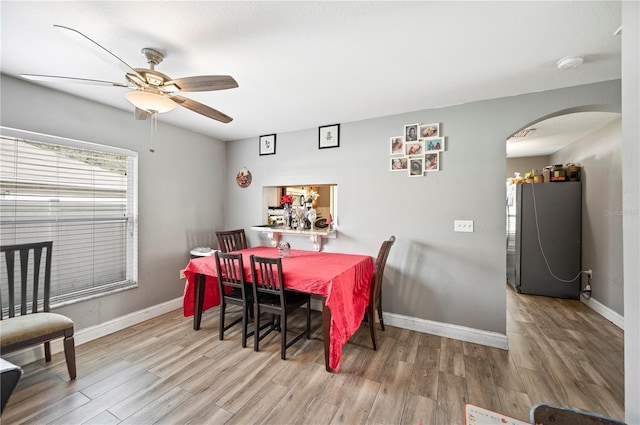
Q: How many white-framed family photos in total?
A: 8